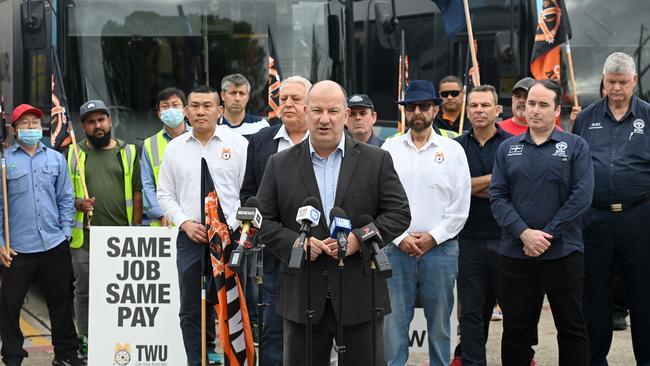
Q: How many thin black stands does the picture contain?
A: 4